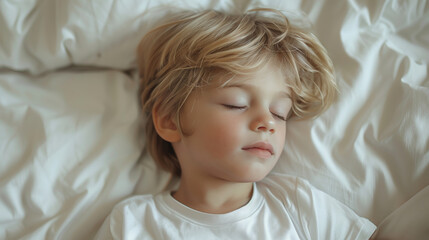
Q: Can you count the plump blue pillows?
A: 0